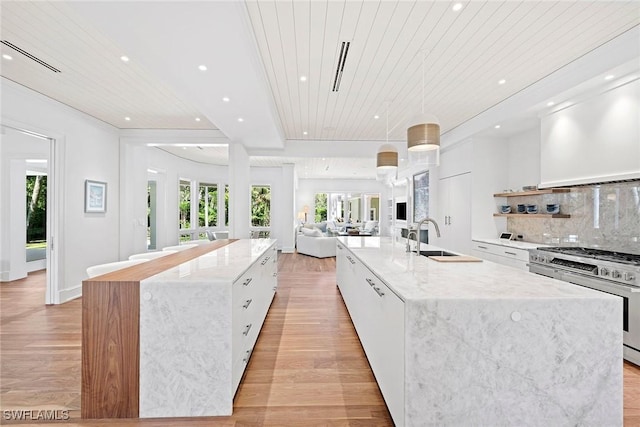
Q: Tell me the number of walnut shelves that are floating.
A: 2